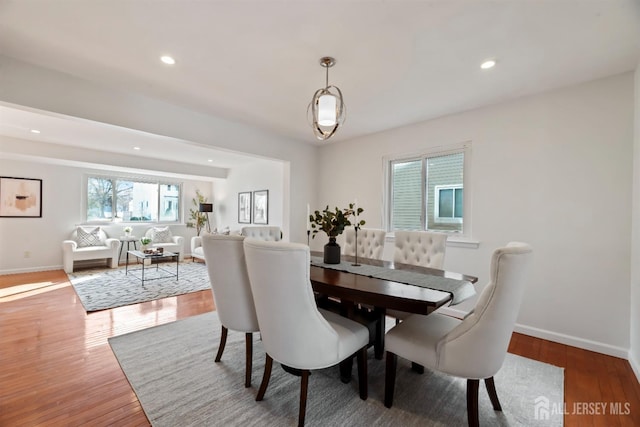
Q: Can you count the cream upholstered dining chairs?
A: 6